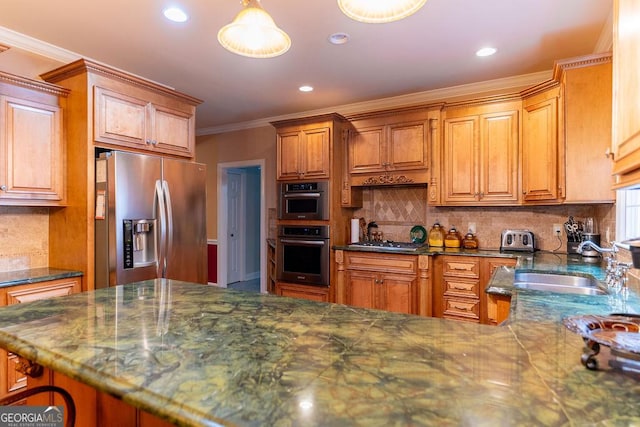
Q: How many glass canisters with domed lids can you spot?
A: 3